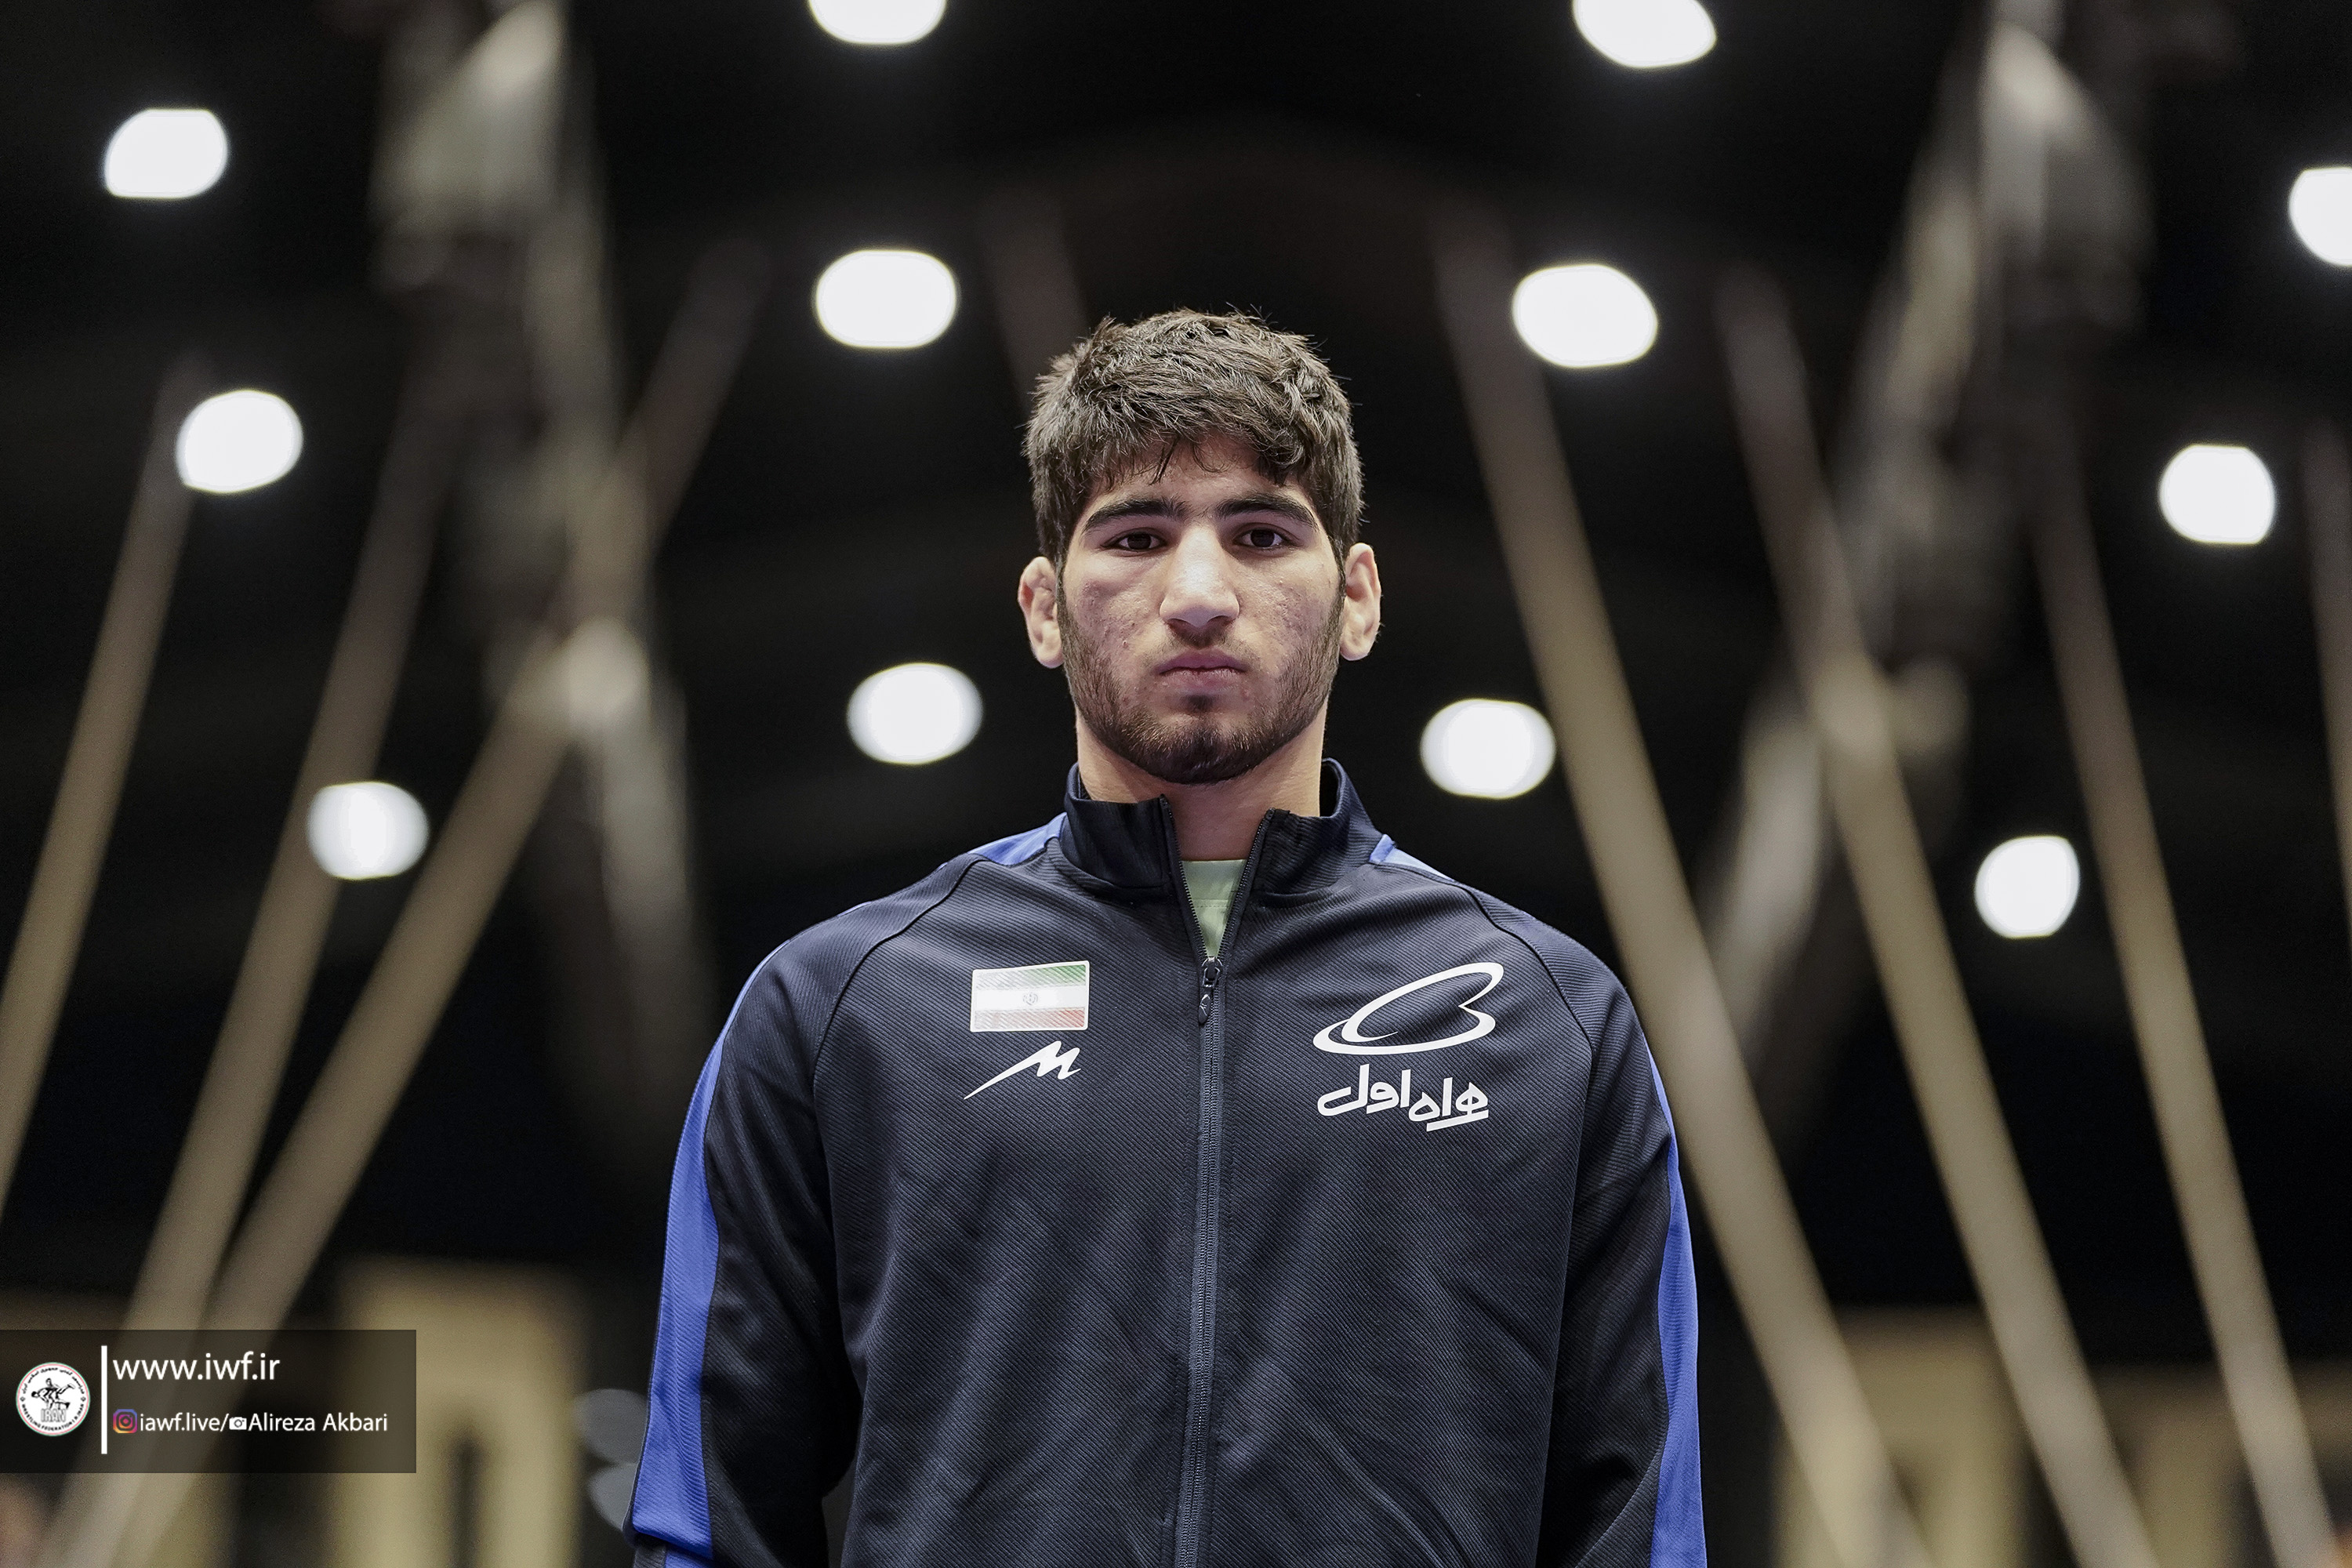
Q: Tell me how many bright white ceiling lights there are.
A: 12